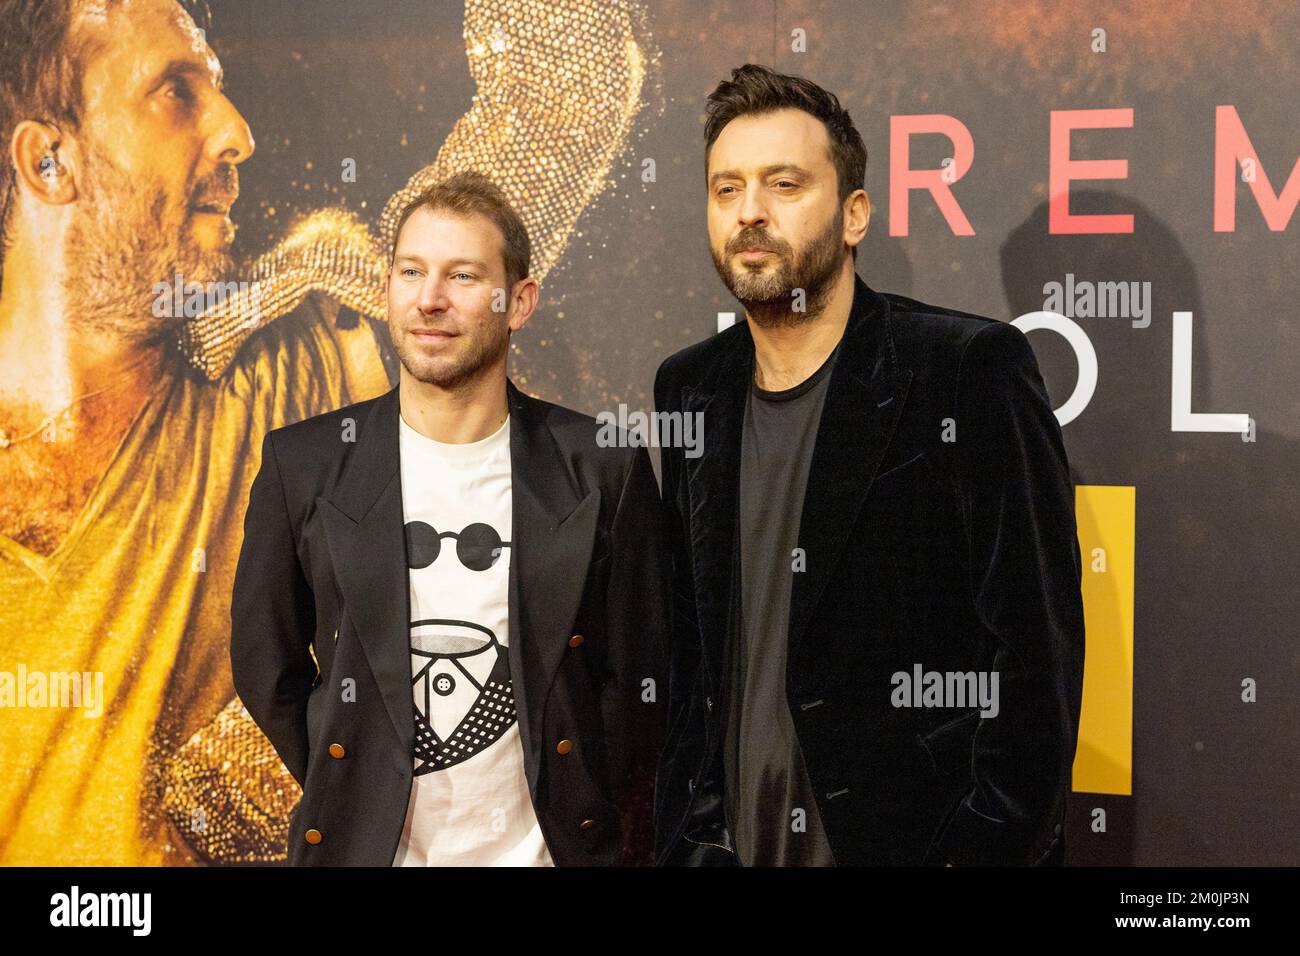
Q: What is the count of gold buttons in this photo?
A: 5